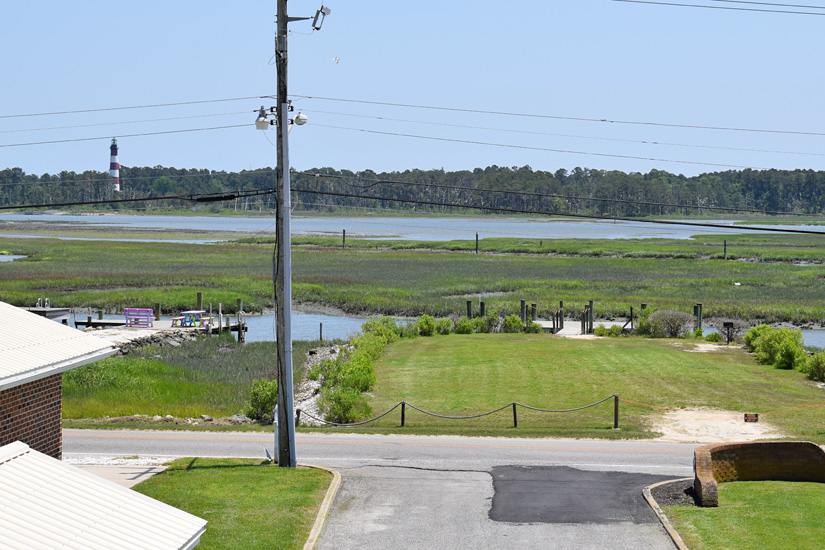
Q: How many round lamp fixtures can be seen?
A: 2